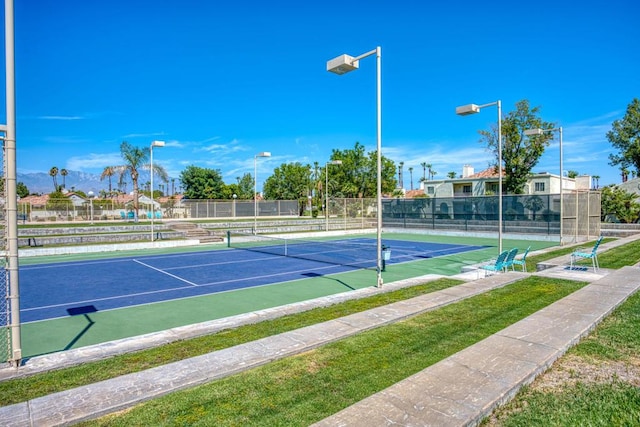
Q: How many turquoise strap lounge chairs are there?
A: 4